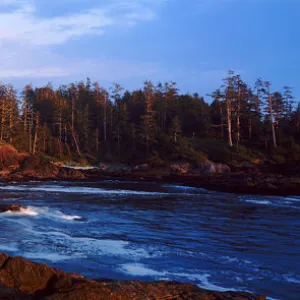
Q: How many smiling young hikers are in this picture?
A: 0